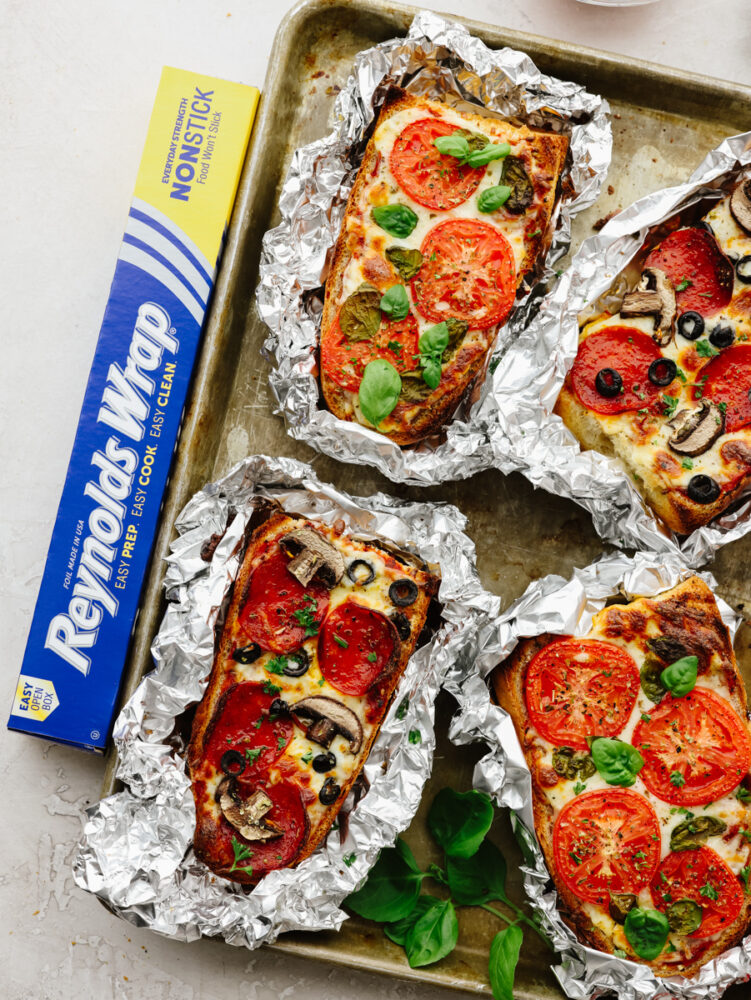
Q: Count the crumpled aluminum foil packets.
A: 4